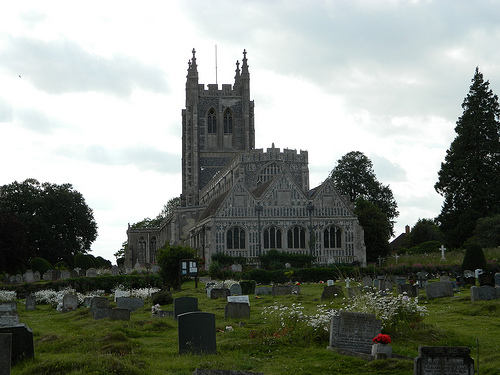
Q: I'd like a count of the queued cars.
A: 0